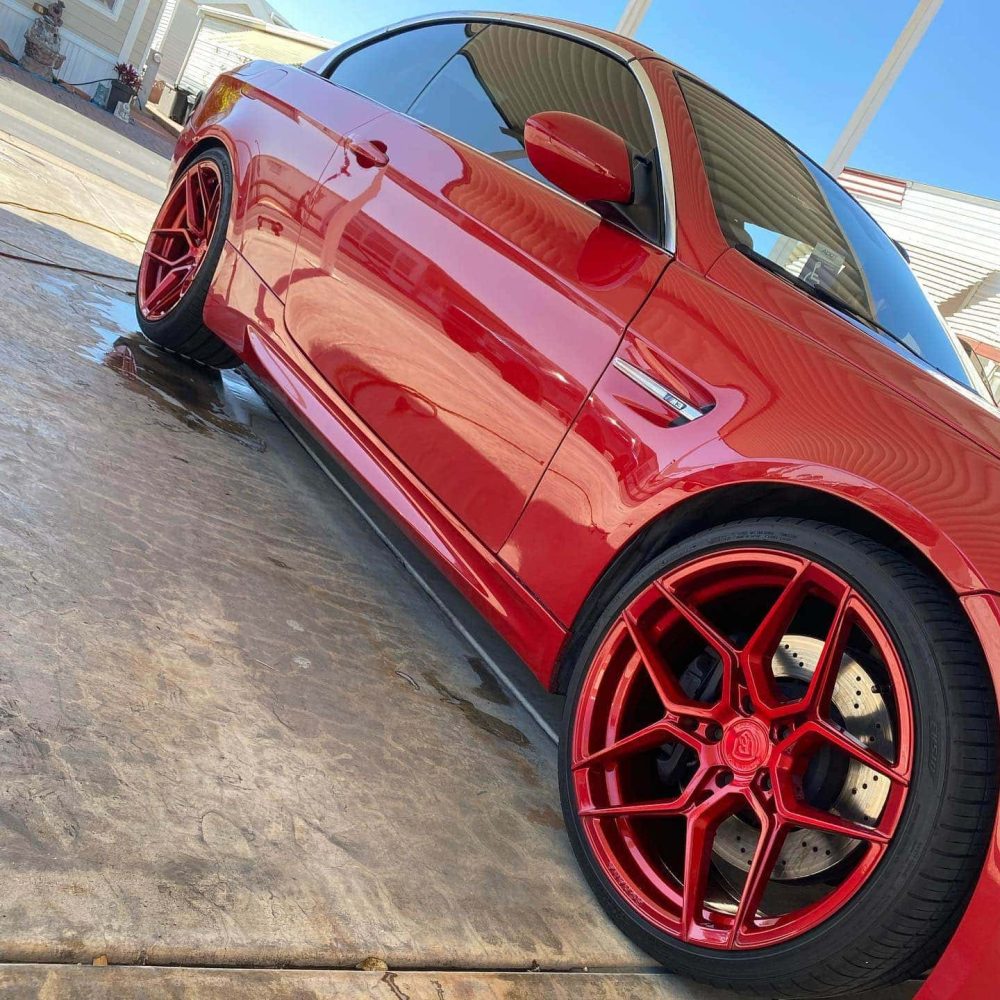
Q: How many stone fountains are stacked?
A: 1